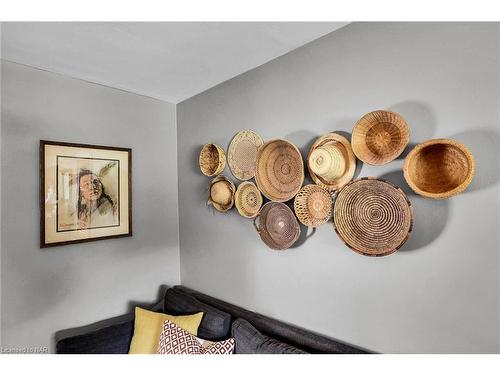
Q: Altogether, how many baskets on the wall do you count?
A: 11